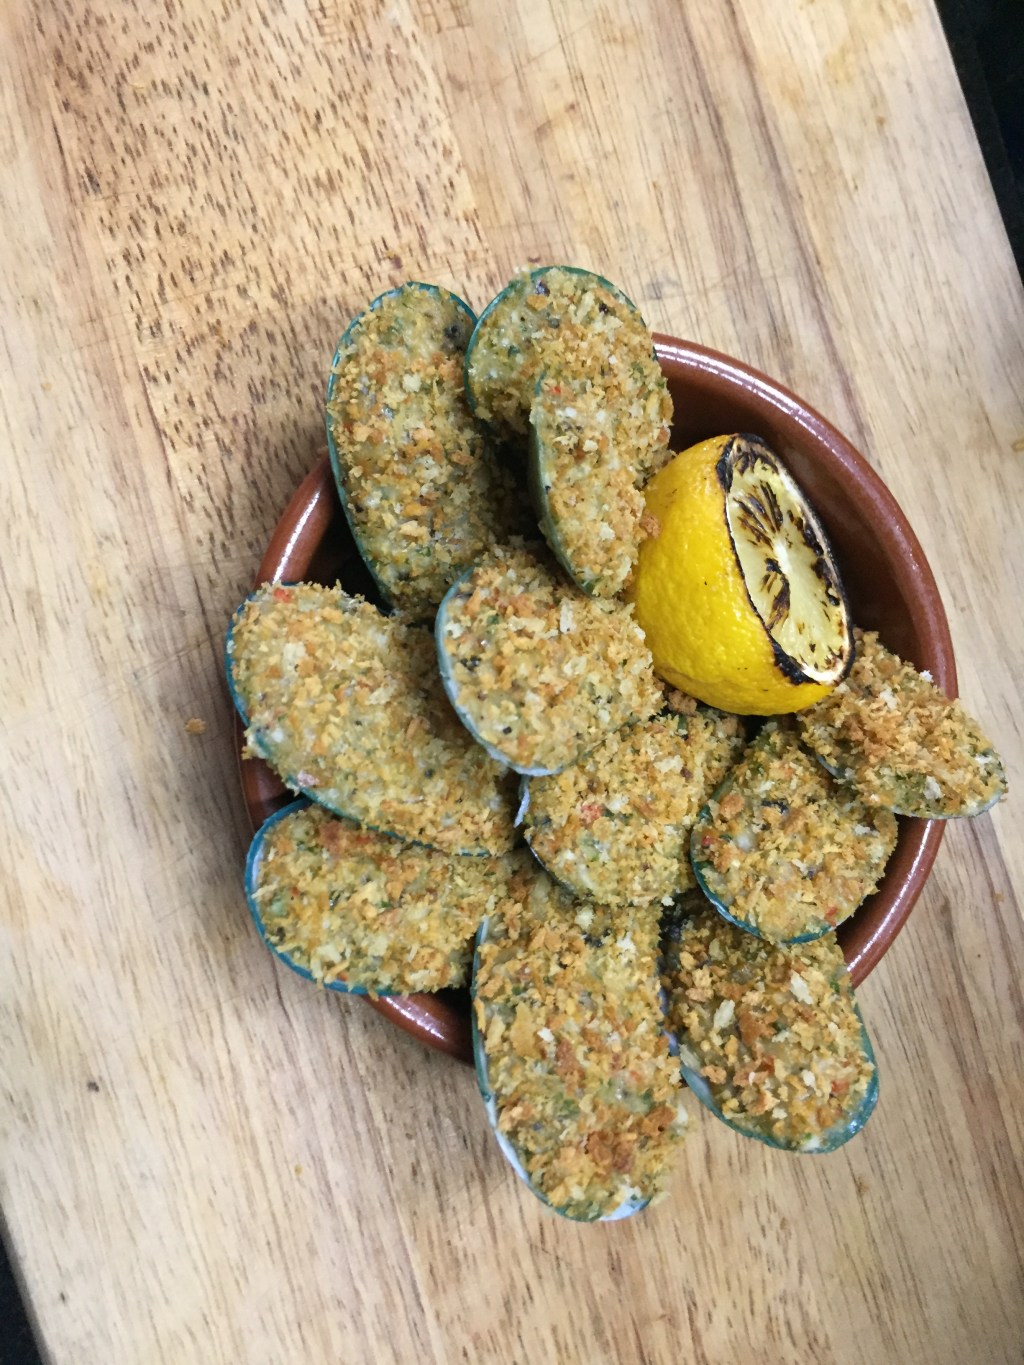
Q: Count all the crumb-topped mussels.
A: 11